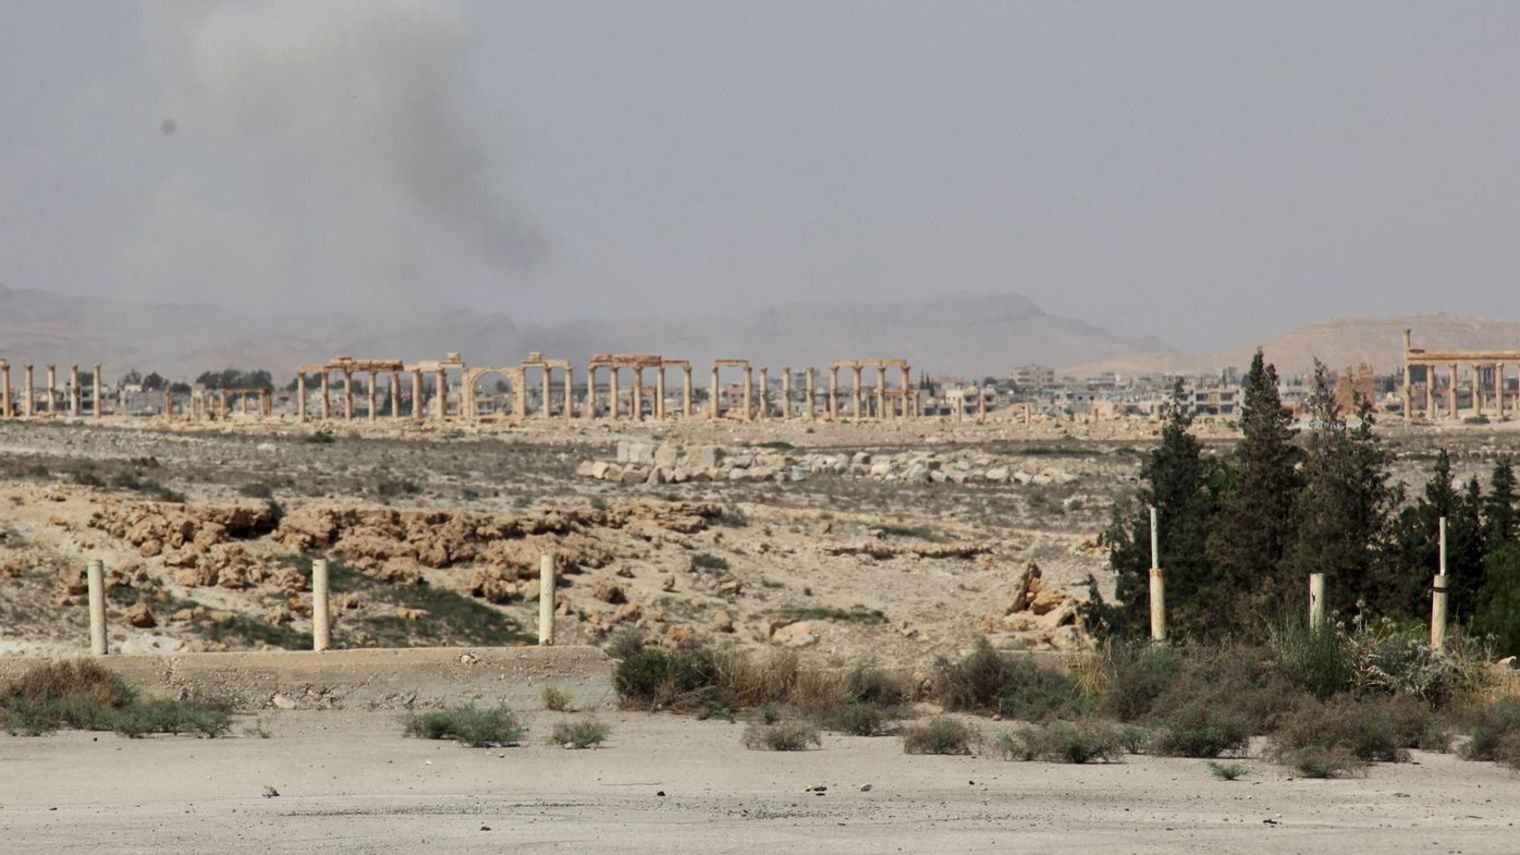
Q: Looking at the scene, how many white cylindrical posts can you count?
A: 6